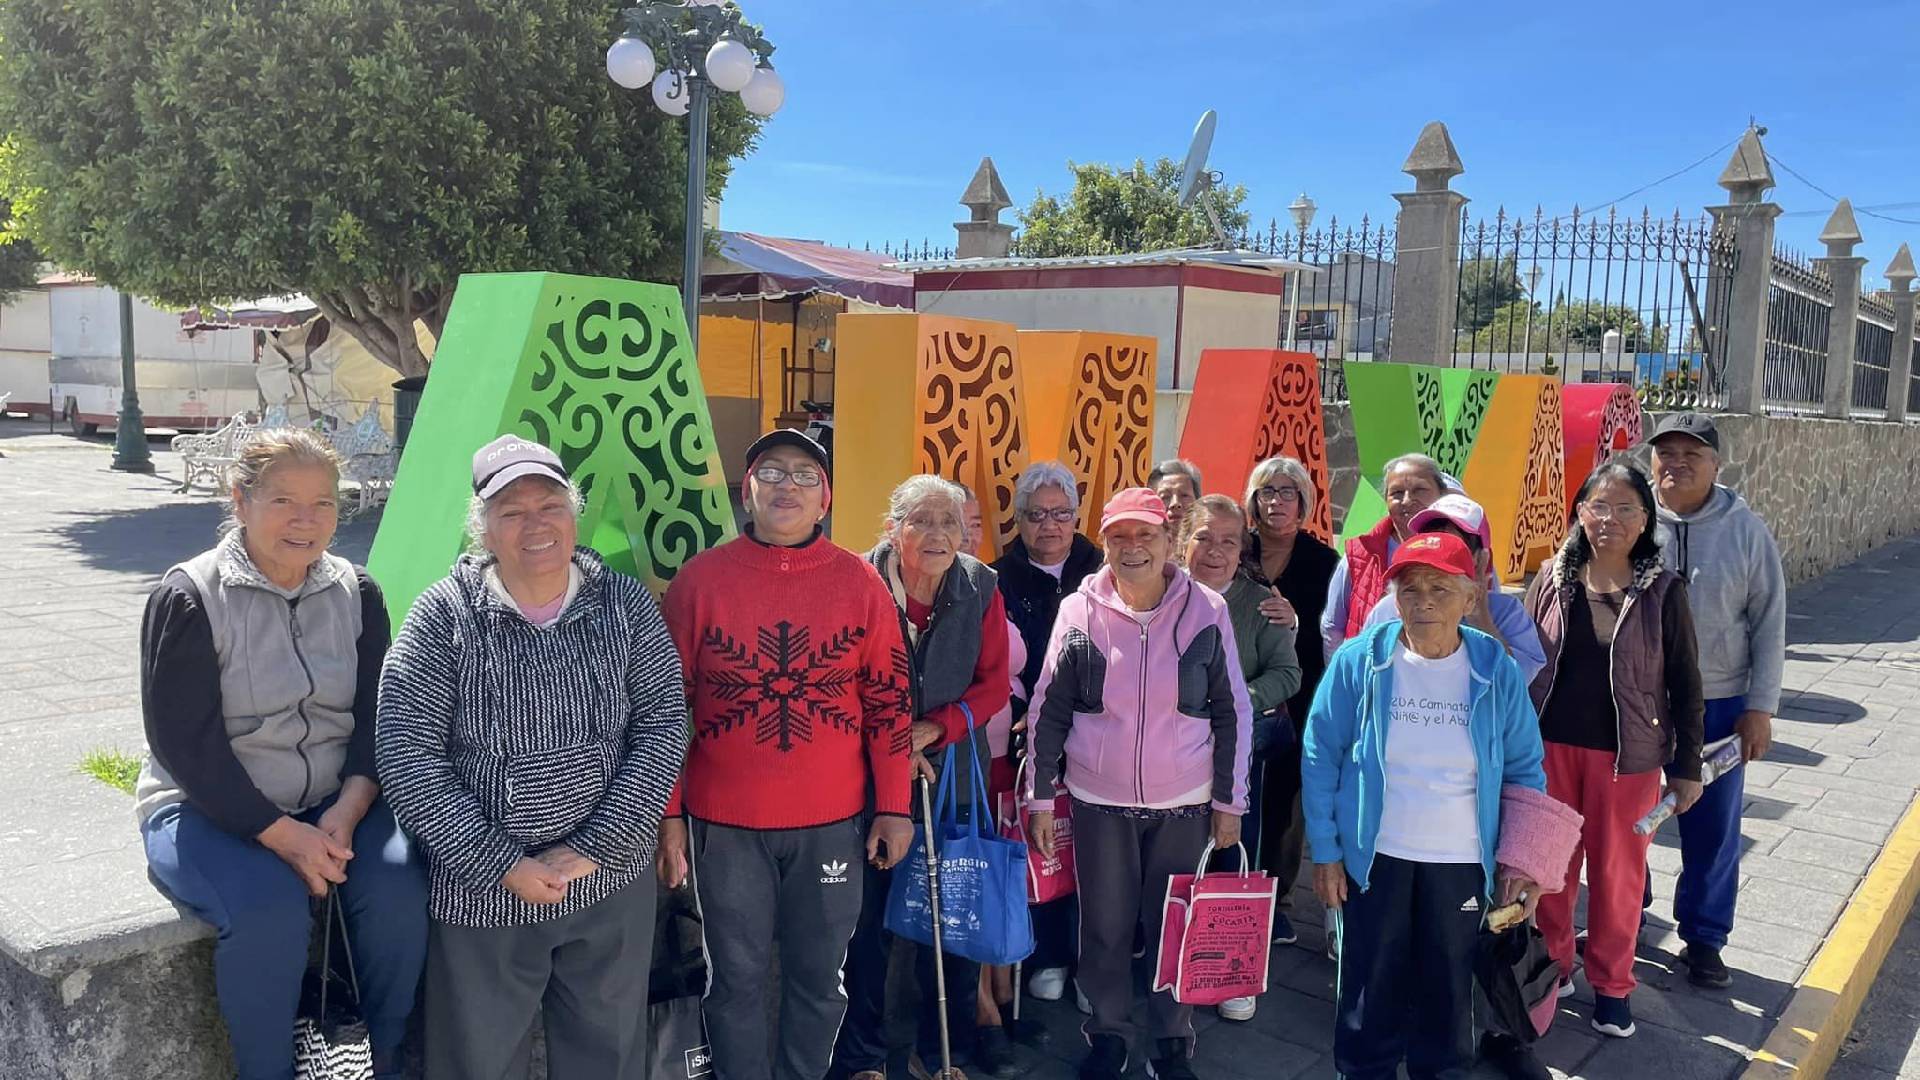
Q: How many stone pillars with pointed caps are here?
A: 5